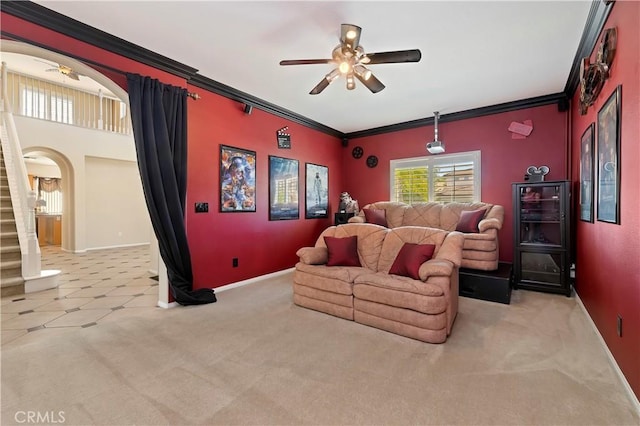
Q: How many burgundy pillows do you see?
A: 4